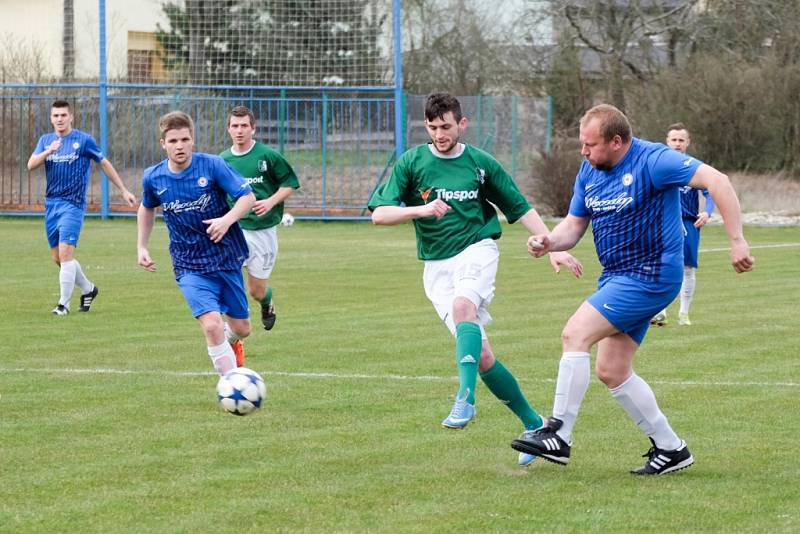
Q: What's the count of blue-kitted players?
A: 4